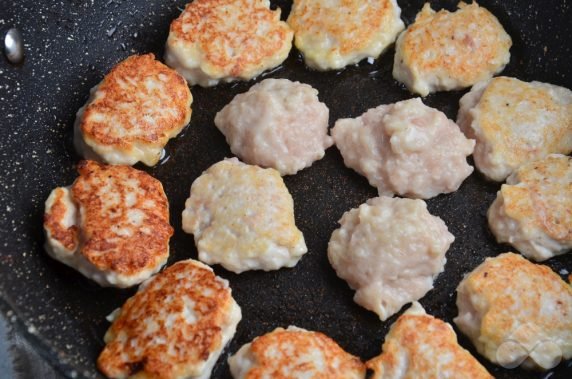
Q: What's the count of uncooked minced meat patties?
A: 3